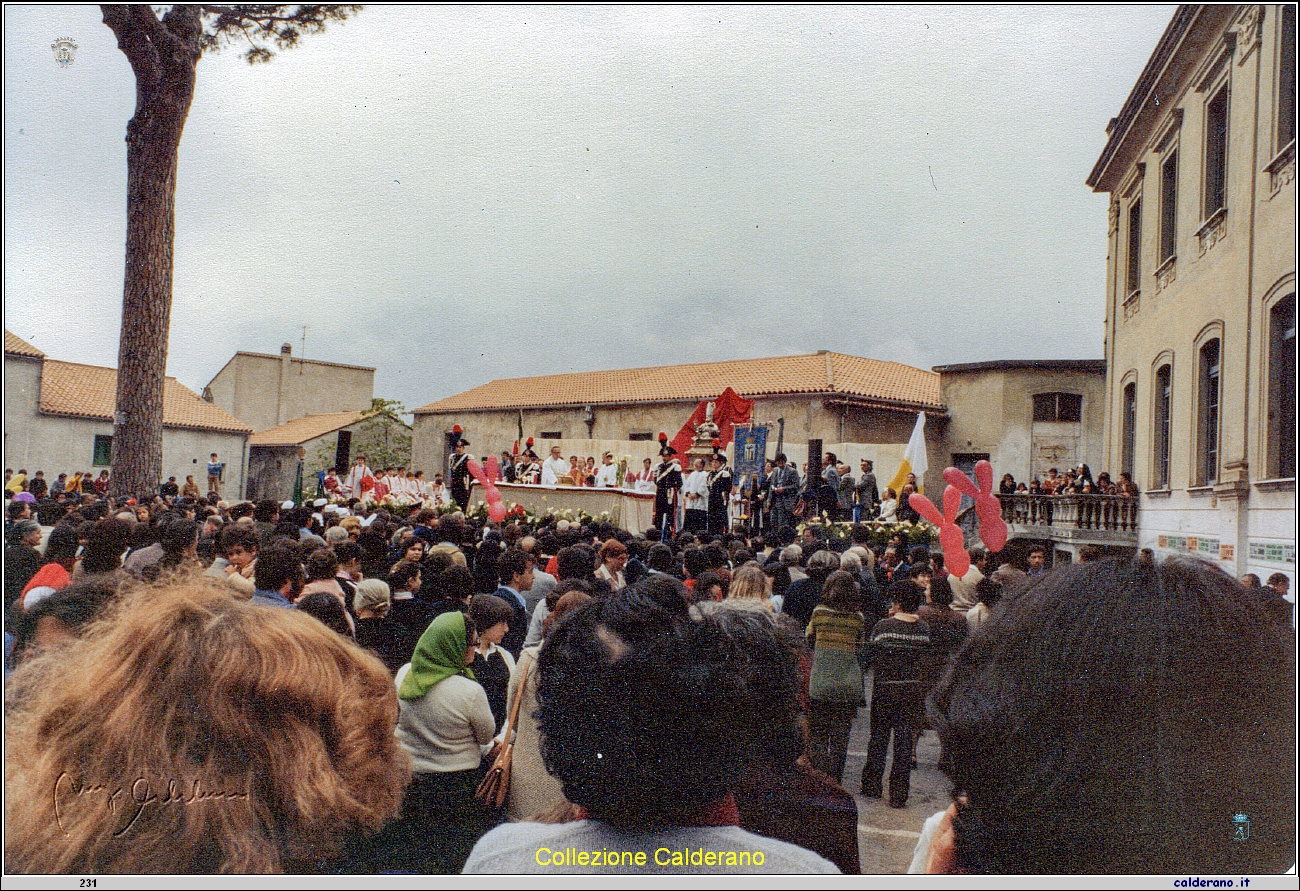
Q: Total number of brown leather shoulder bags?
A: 1